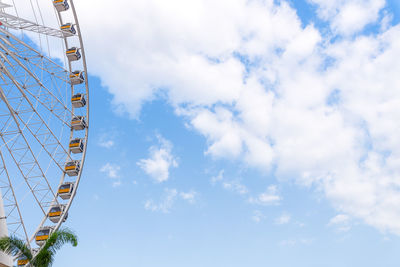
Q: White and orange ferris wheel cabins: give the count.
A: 12